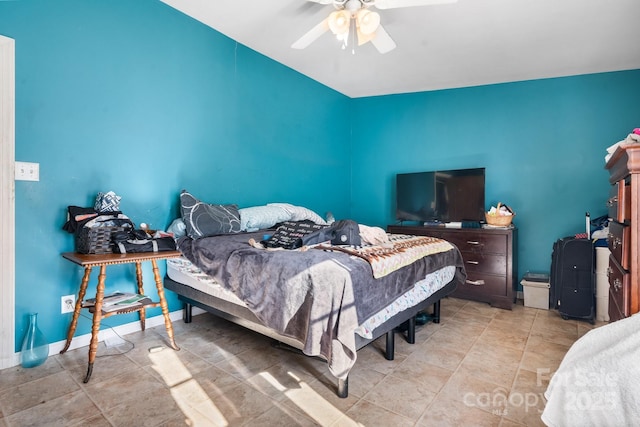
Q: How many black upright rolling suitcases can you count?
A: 1